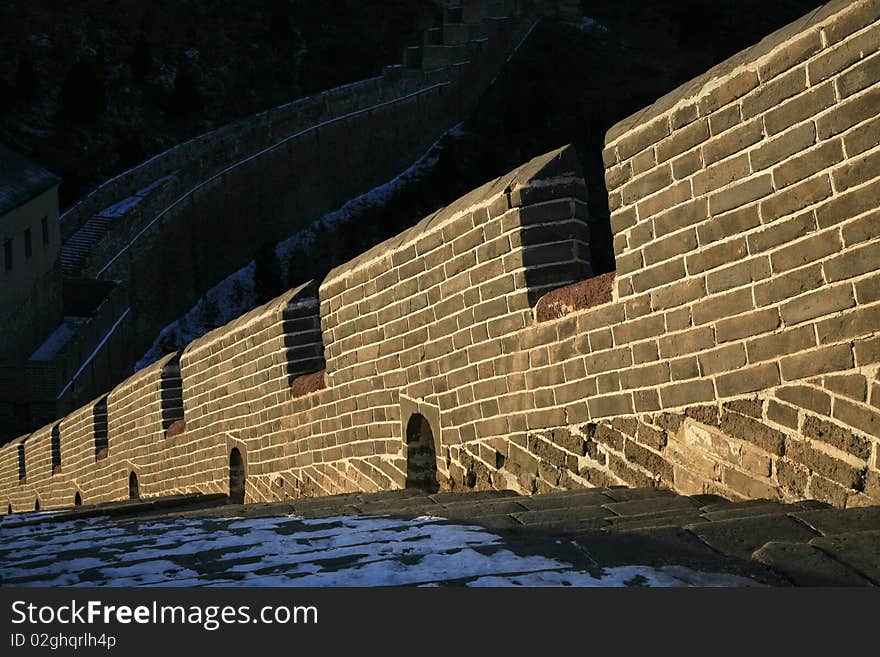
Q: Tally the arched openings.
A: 6